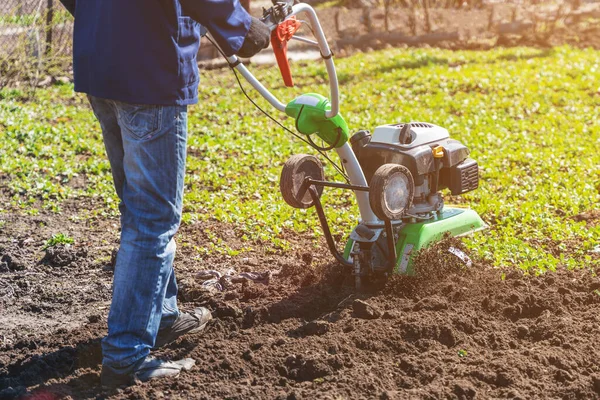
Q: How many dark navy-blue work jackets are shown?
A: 1